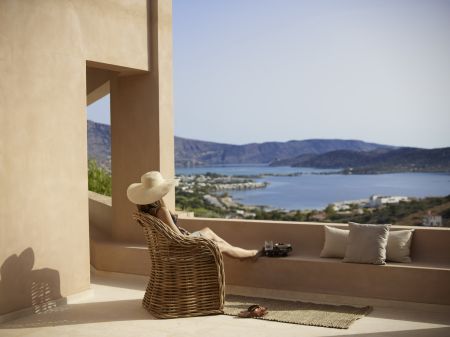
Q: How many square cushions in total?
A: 3